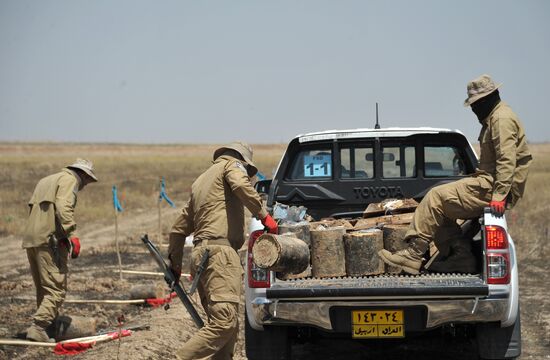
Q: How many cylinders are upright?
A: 4